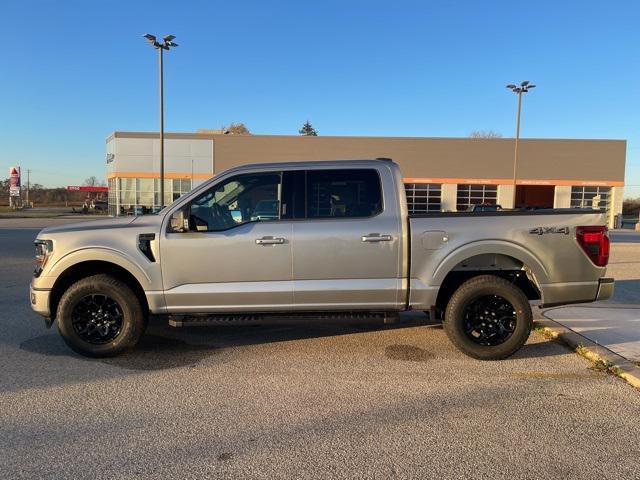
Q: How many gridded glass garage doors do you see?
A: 3